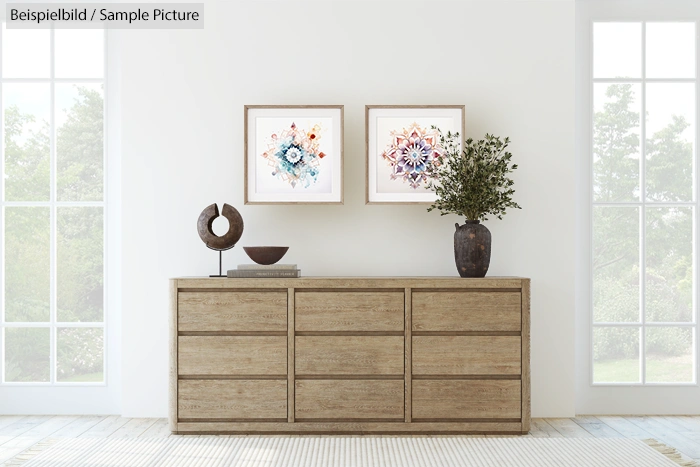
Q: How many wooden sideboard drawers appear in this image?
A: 9